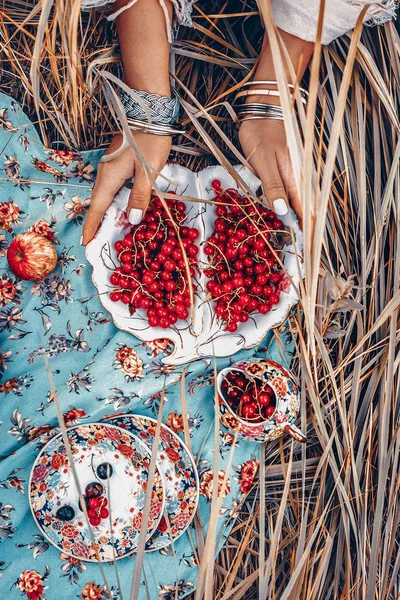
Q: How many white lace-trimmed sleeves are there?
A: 2